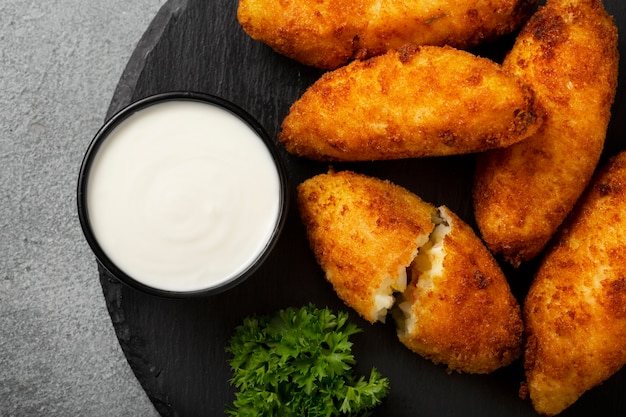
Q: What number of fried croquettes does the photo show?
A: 5